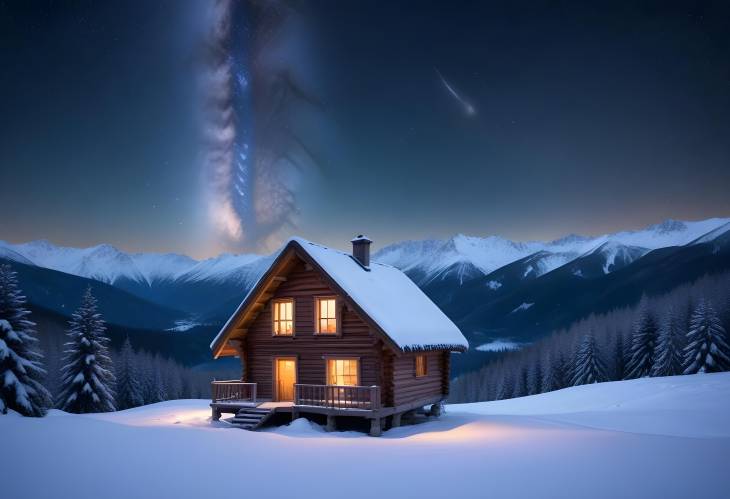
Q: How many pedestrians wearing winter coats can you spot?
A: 0